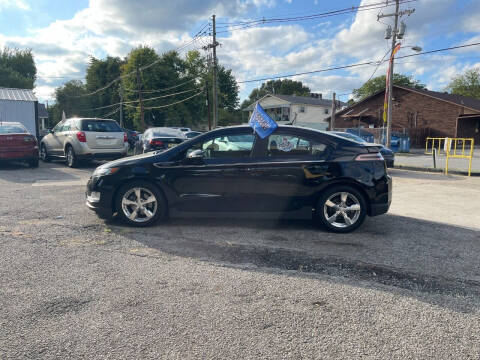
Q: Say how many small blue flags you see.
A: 1